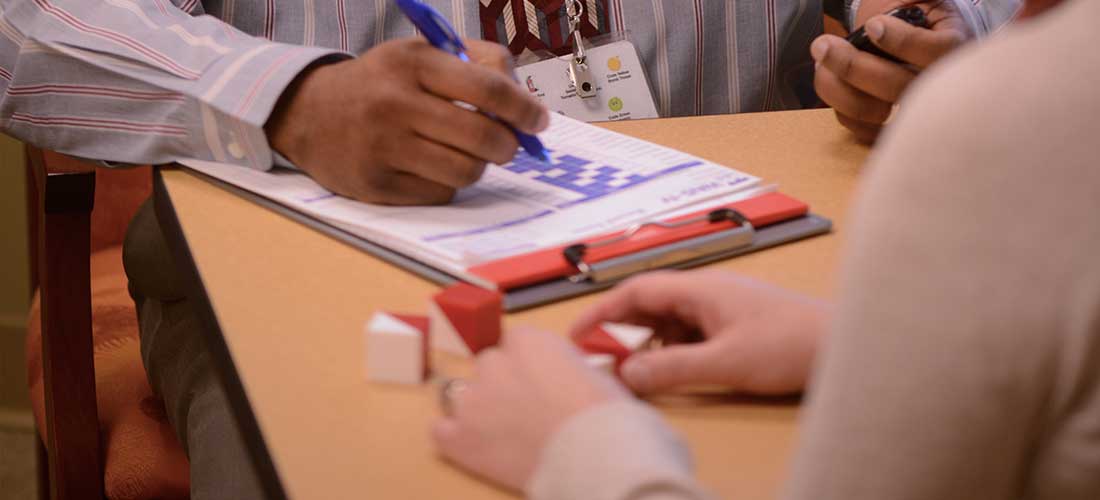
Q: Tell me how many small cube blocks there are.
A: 4